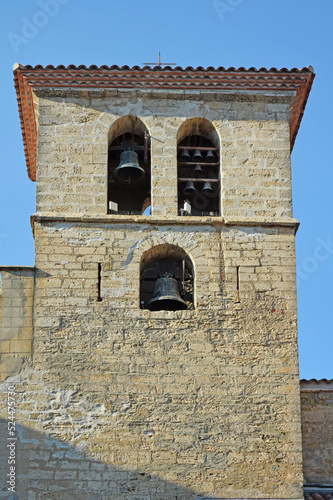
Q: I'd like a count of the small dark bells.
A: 6